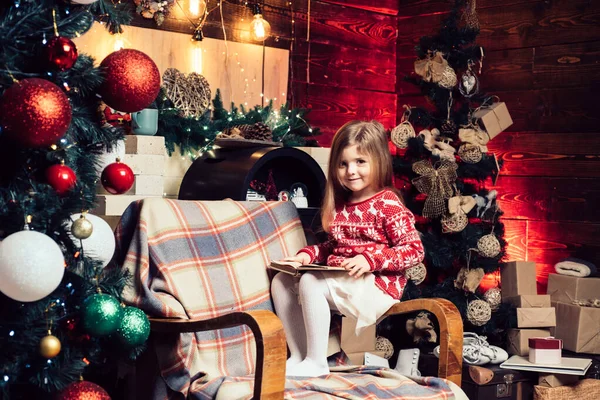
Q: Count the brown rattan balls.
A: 9